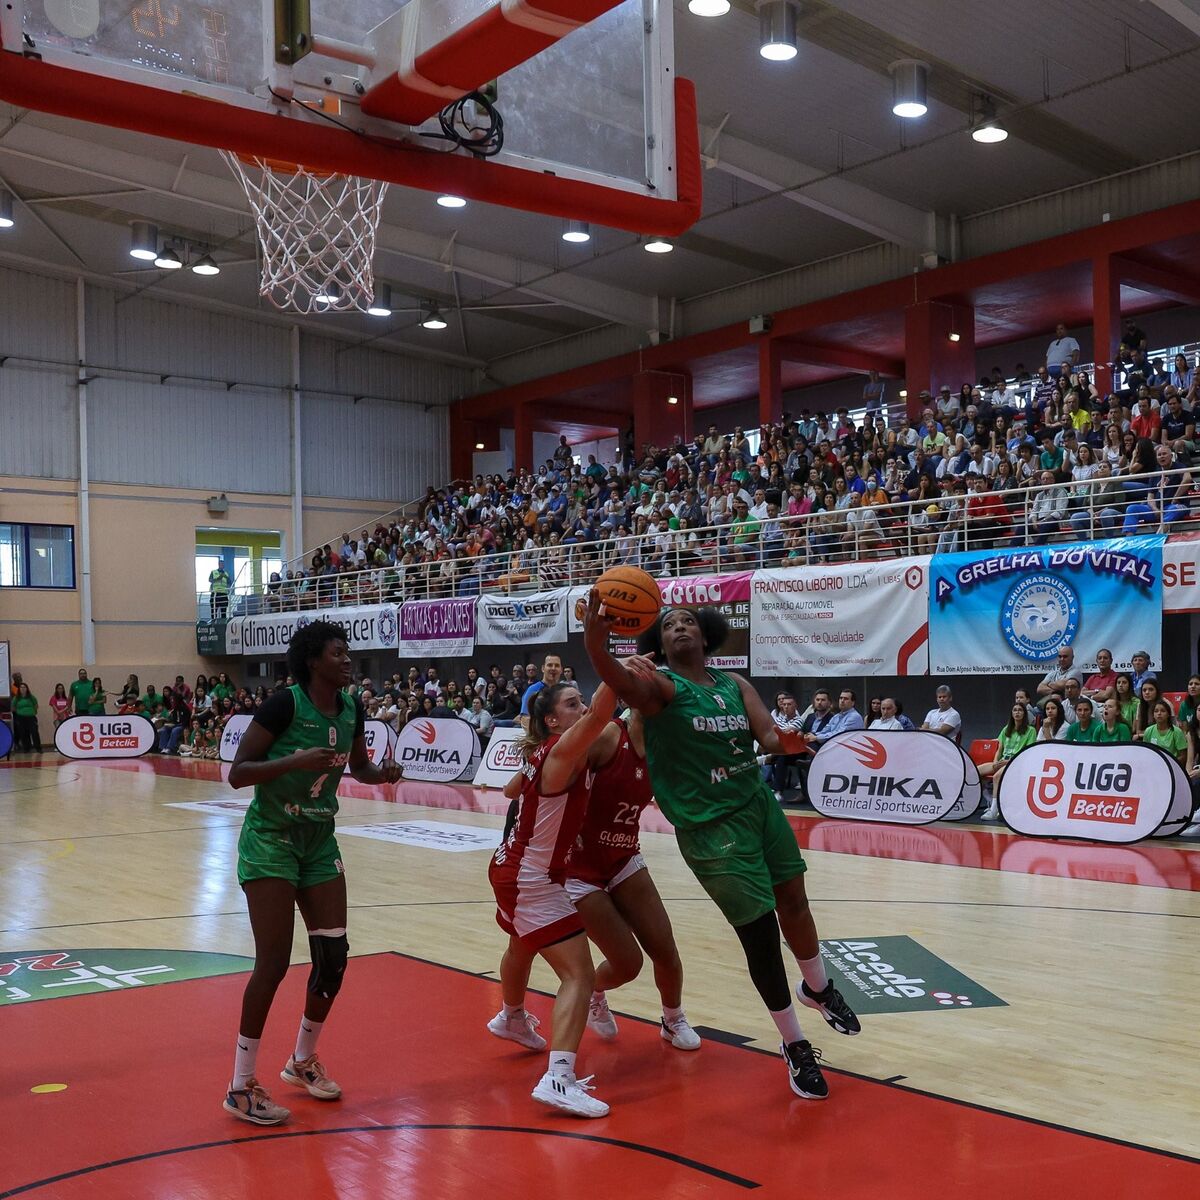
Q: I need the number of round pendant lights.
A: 14